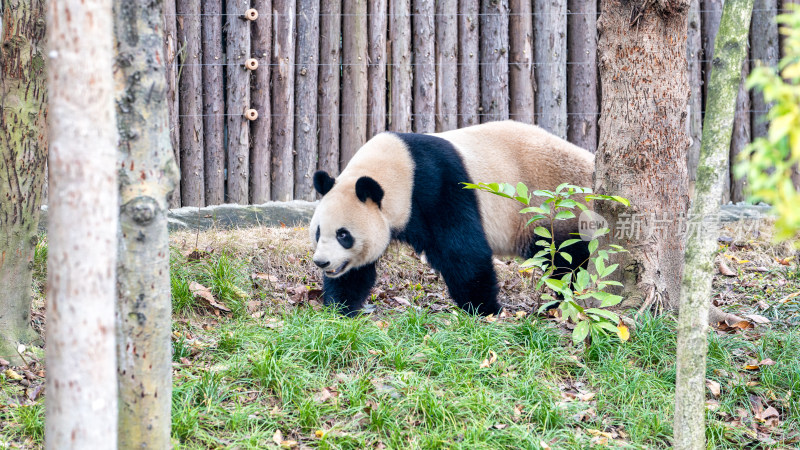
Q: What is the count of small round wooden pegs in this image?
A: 3